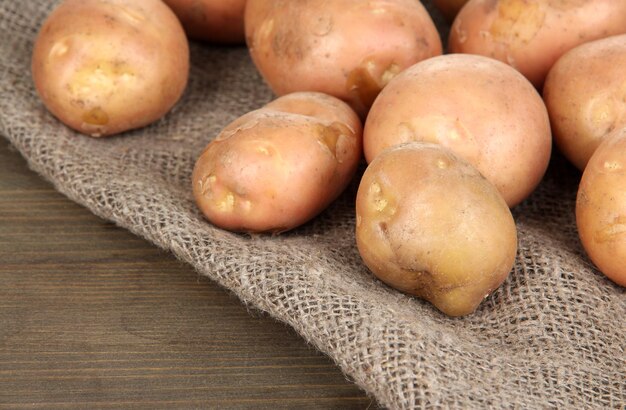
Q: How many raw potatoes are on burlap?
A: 10